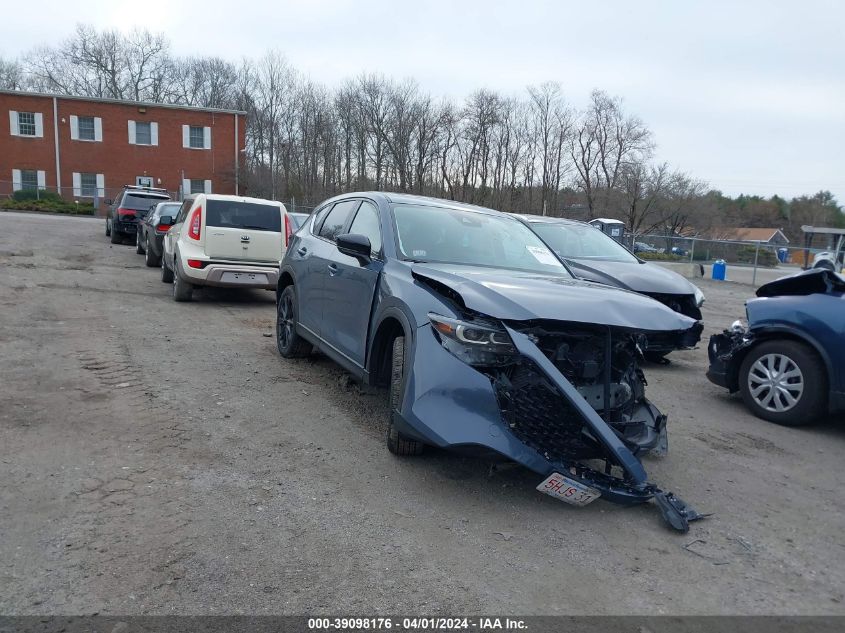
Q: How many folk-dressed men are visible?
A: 0